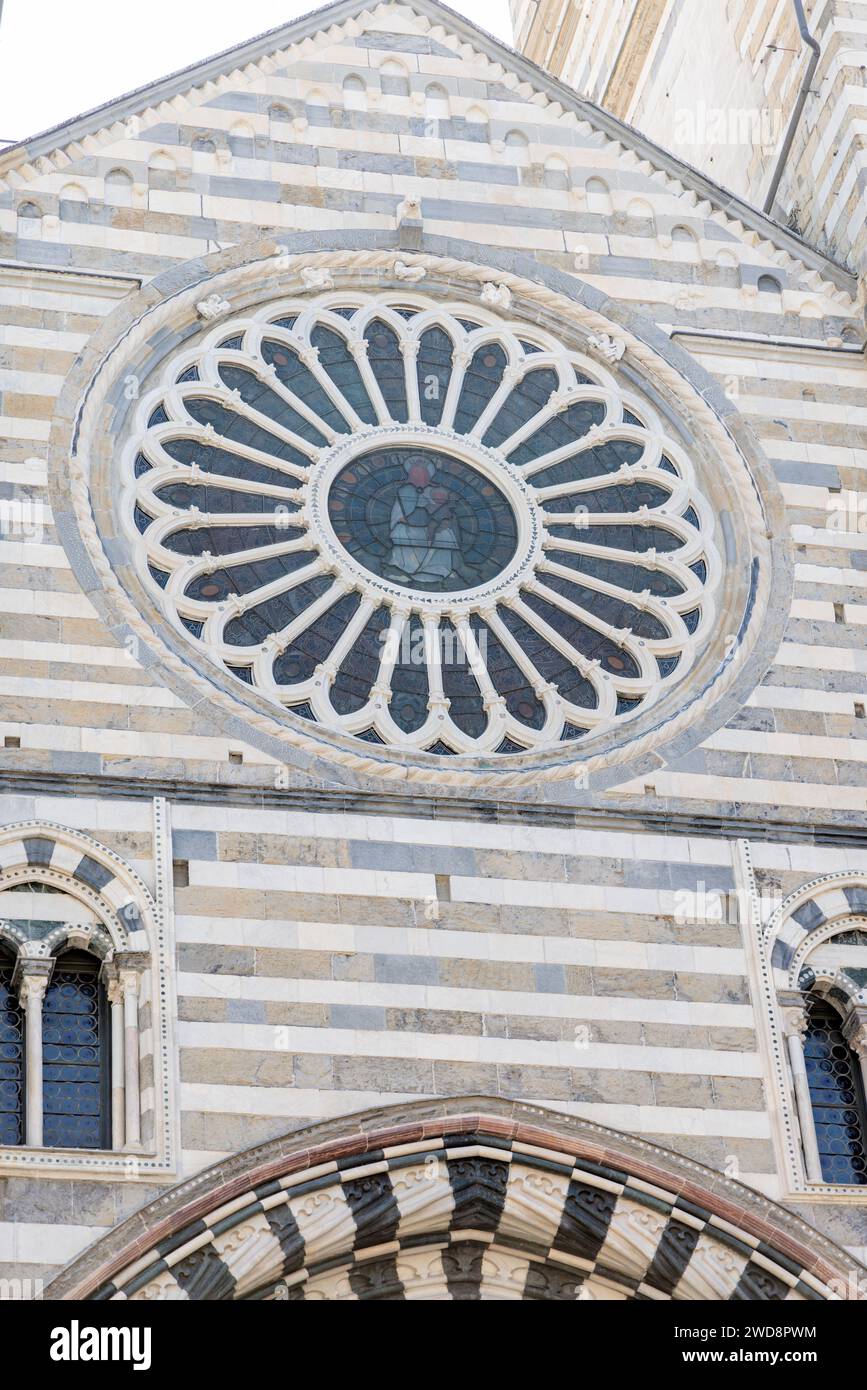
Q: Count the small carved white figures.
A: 6